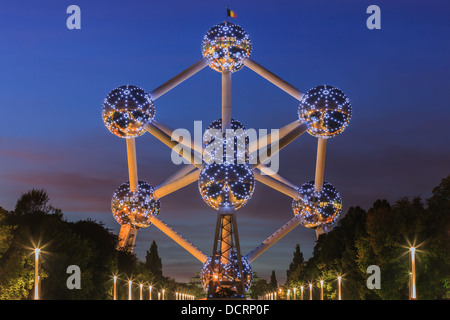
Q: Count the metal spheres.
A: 8